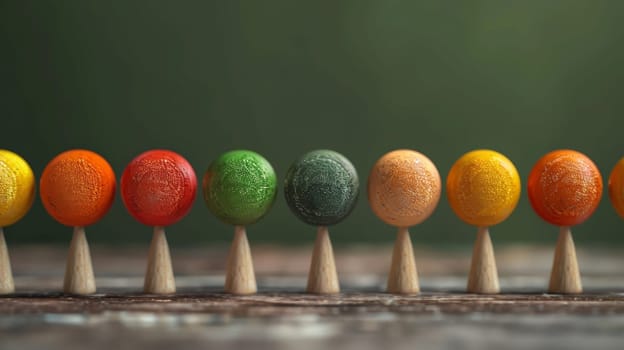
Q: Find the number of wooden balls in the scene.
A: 9